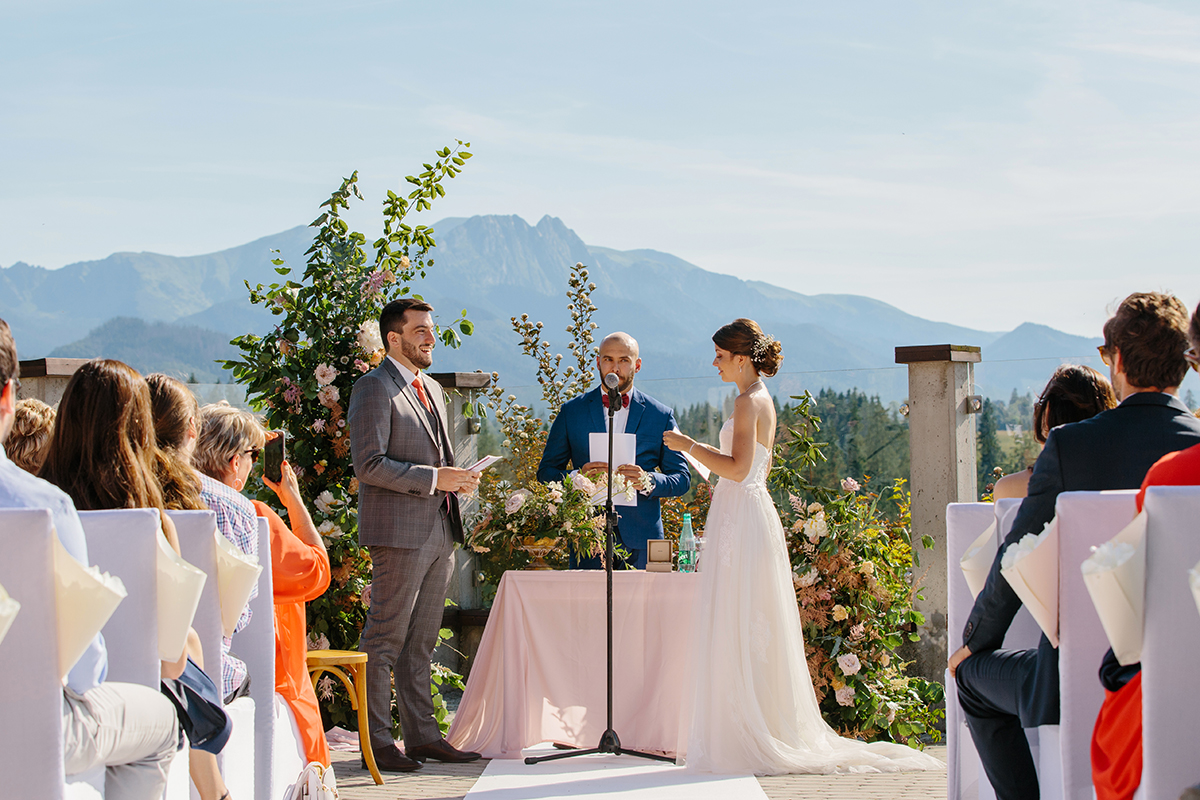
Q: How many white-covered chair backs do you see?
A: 8